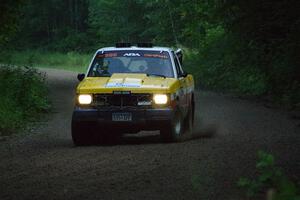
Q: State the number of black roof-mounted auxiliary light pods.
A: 2